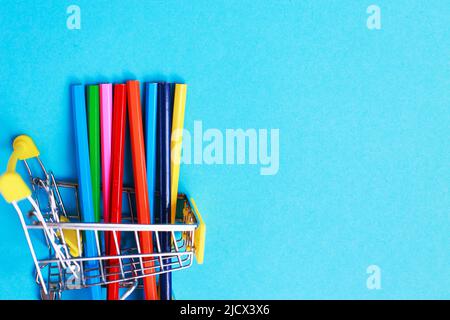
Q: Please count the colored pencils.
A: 8